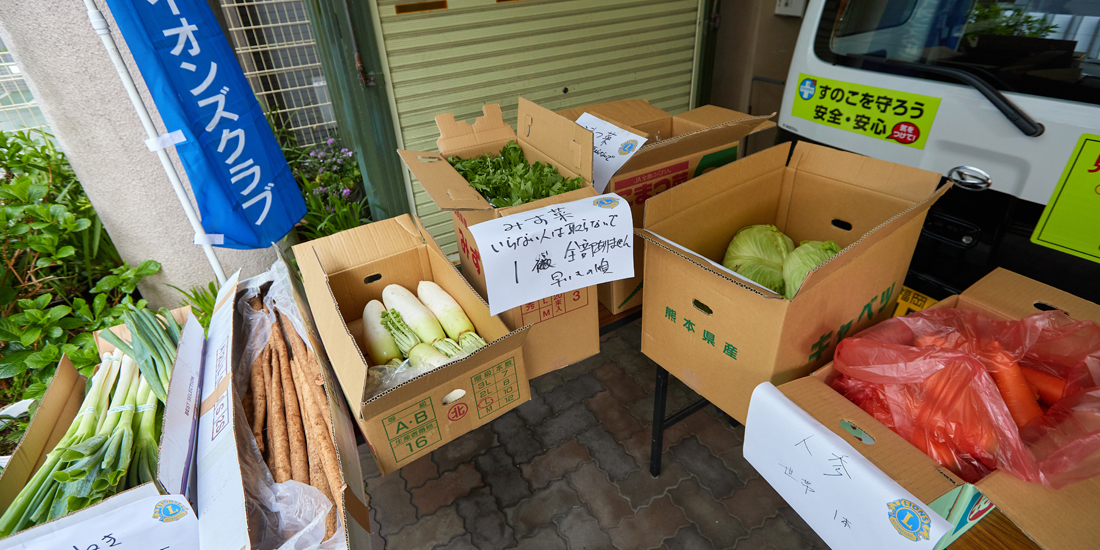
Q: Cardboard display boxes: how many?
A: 7